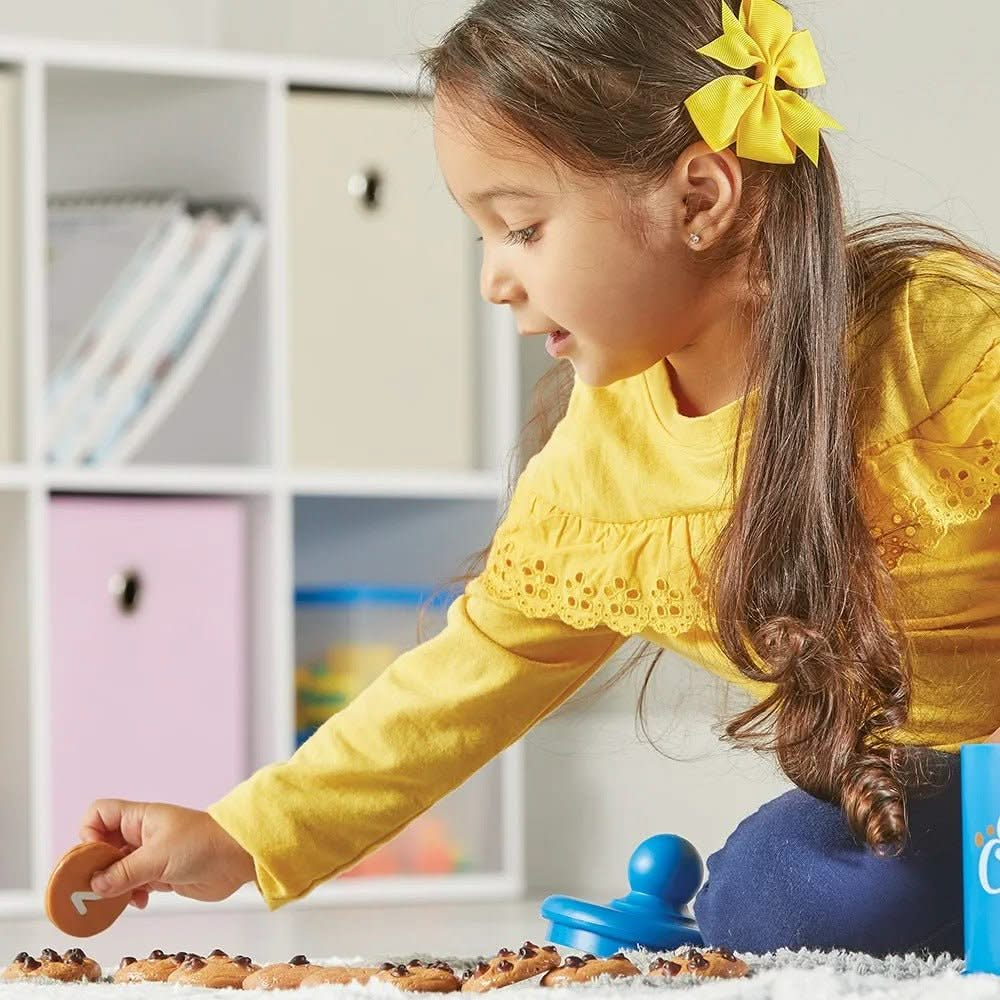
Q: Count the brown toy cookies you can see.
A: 10